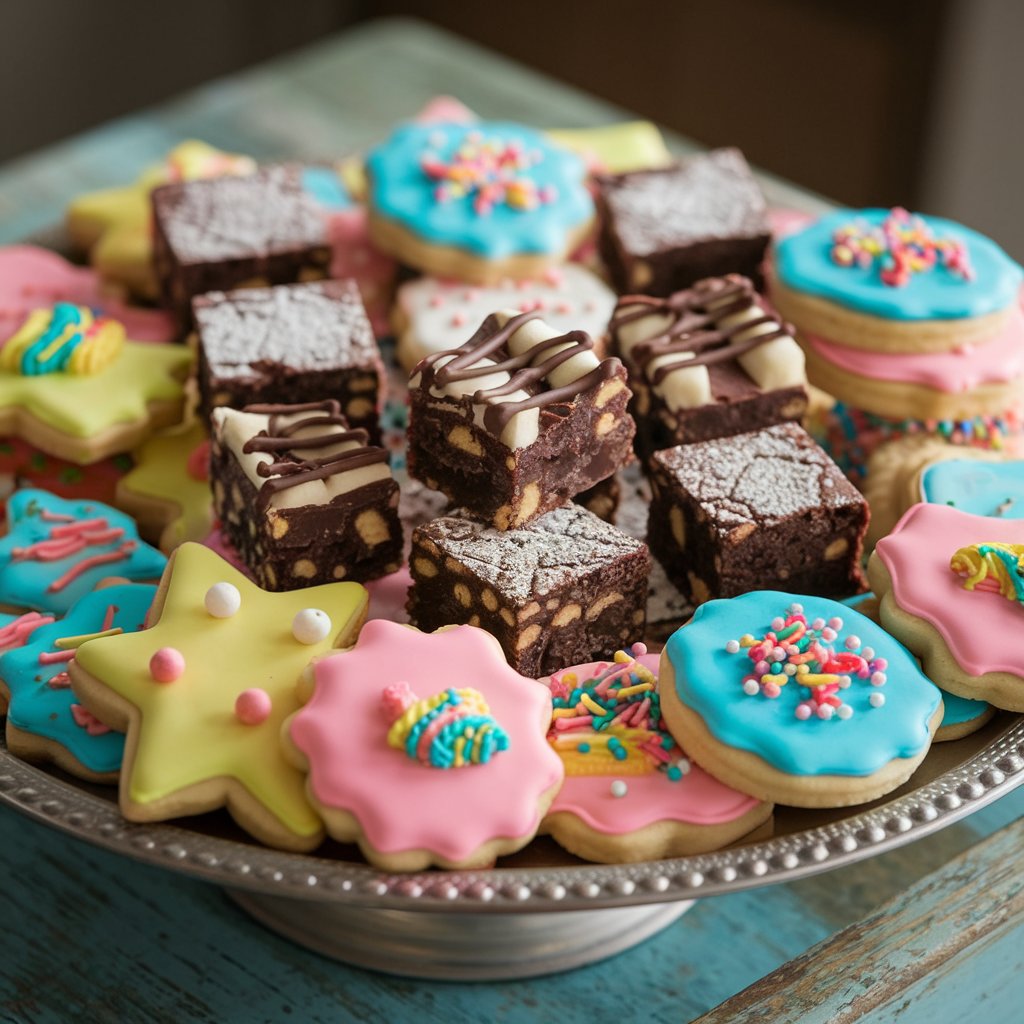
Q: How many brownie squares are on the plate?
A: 8